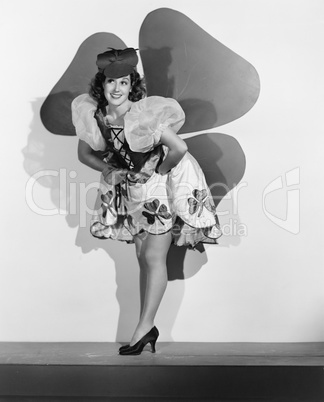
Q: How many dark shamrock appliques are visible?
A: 3